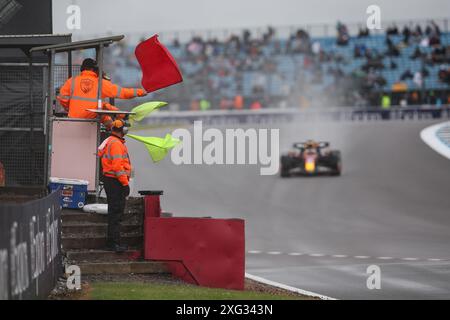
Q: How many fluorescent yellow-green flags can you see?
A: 2